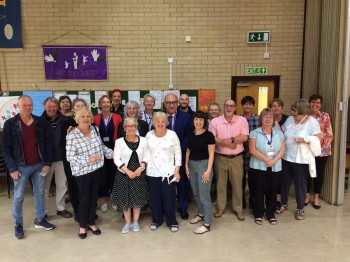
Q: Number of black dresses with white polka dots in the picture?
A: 1